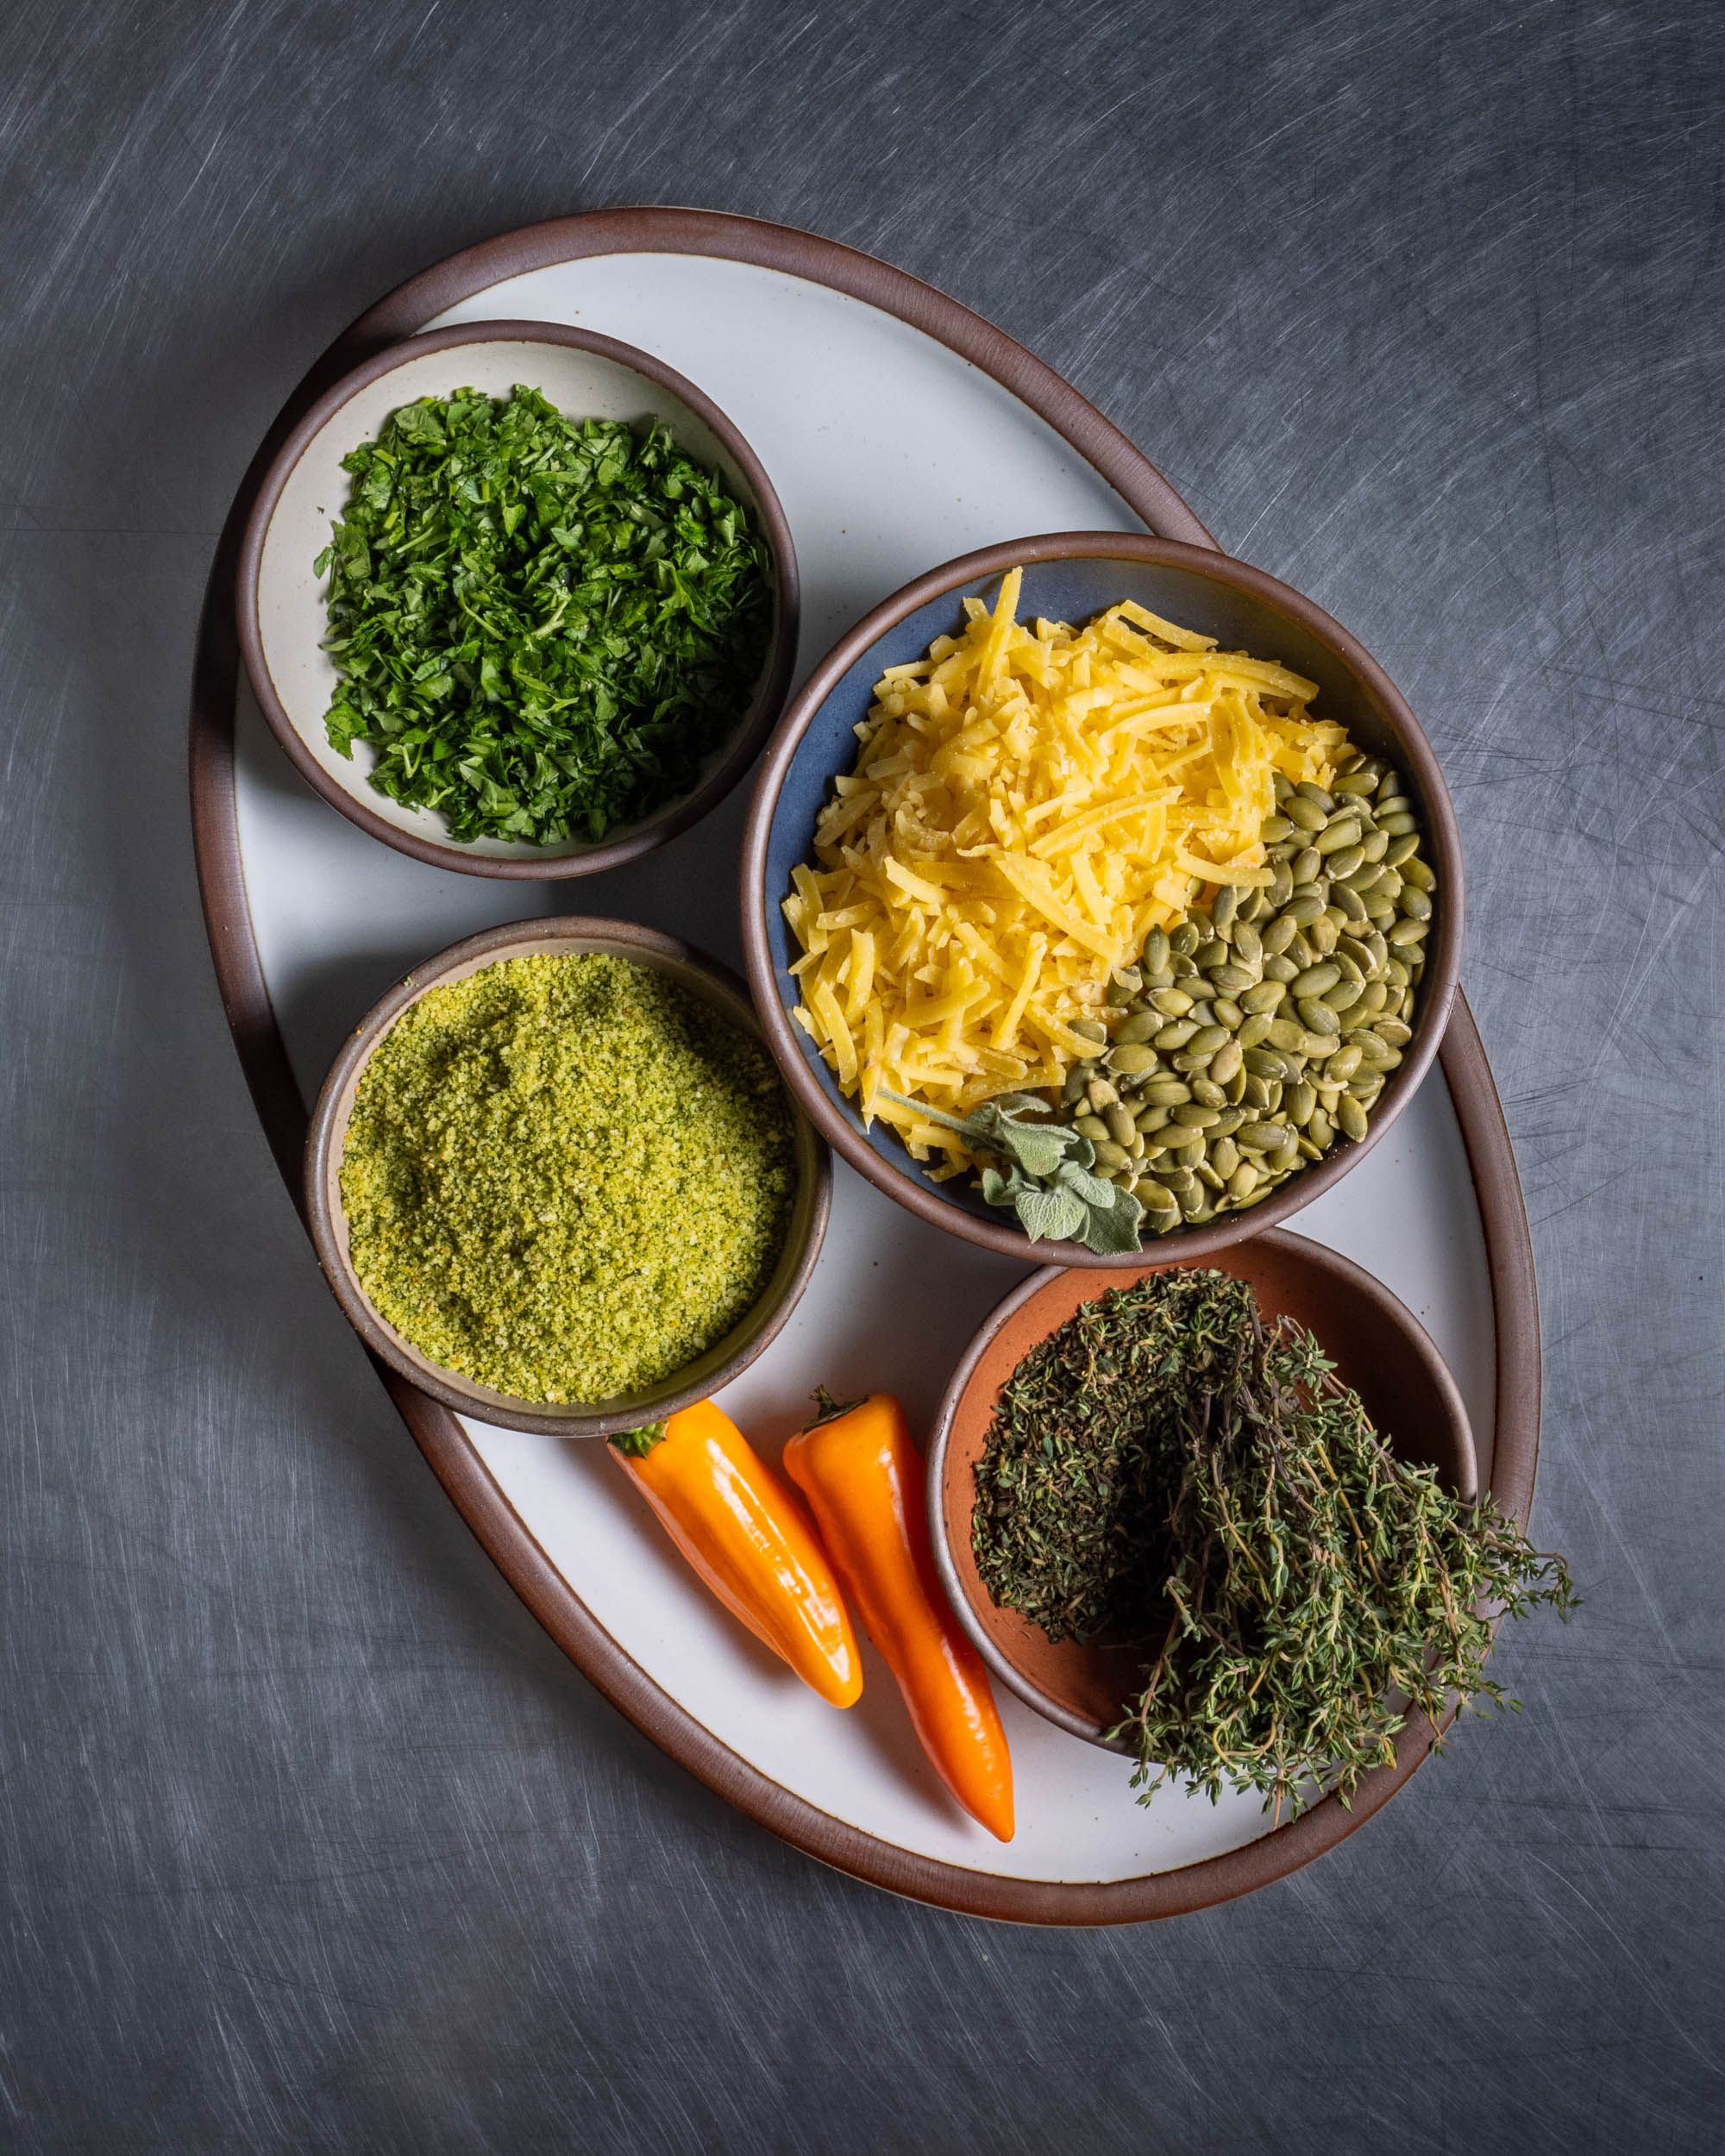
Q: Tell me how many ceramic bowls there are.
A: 4